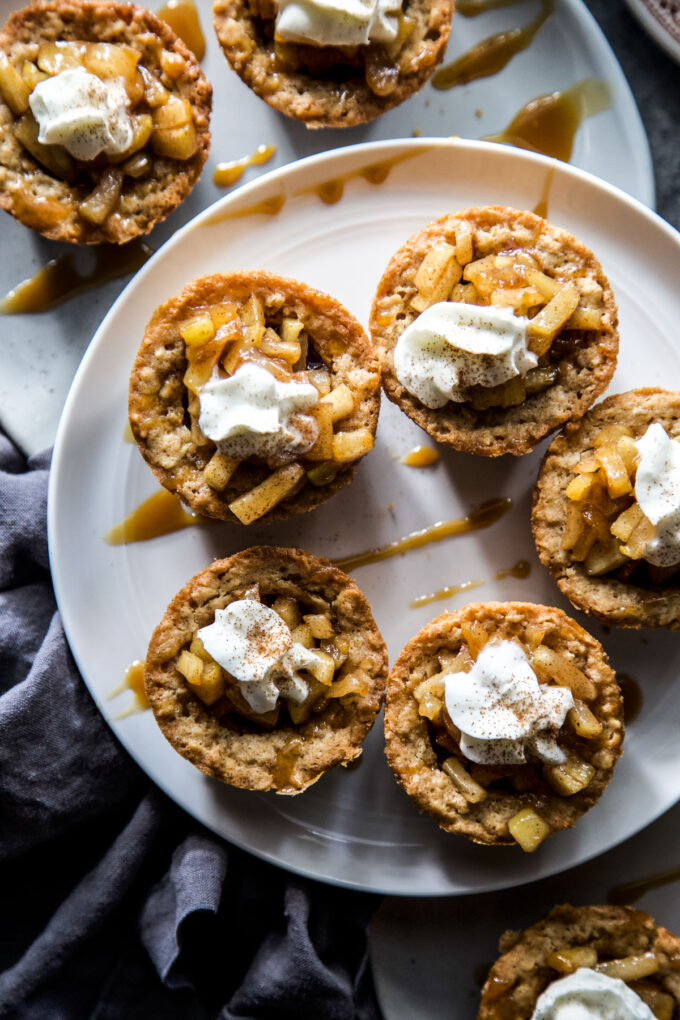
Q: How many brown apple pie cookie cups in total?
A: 8